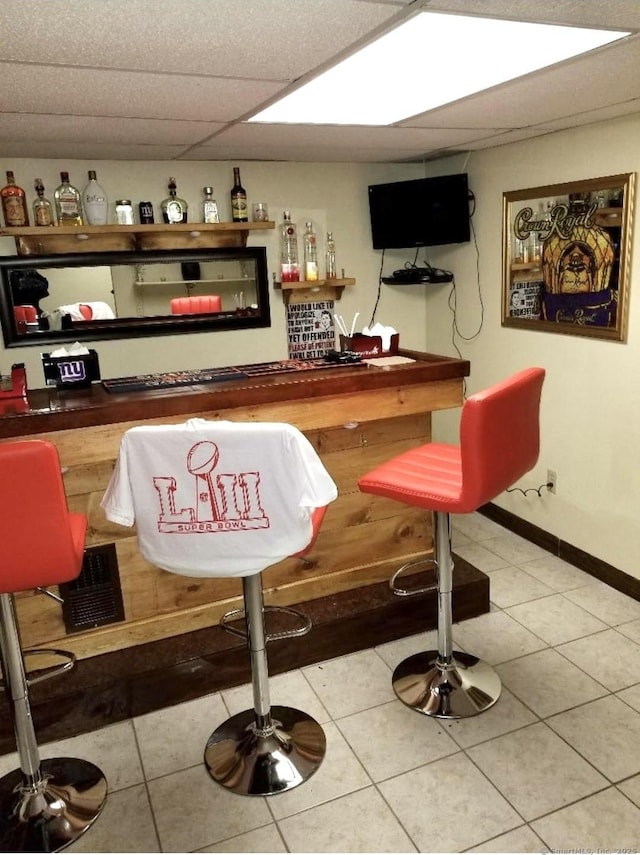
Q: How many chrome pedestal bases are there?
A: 3